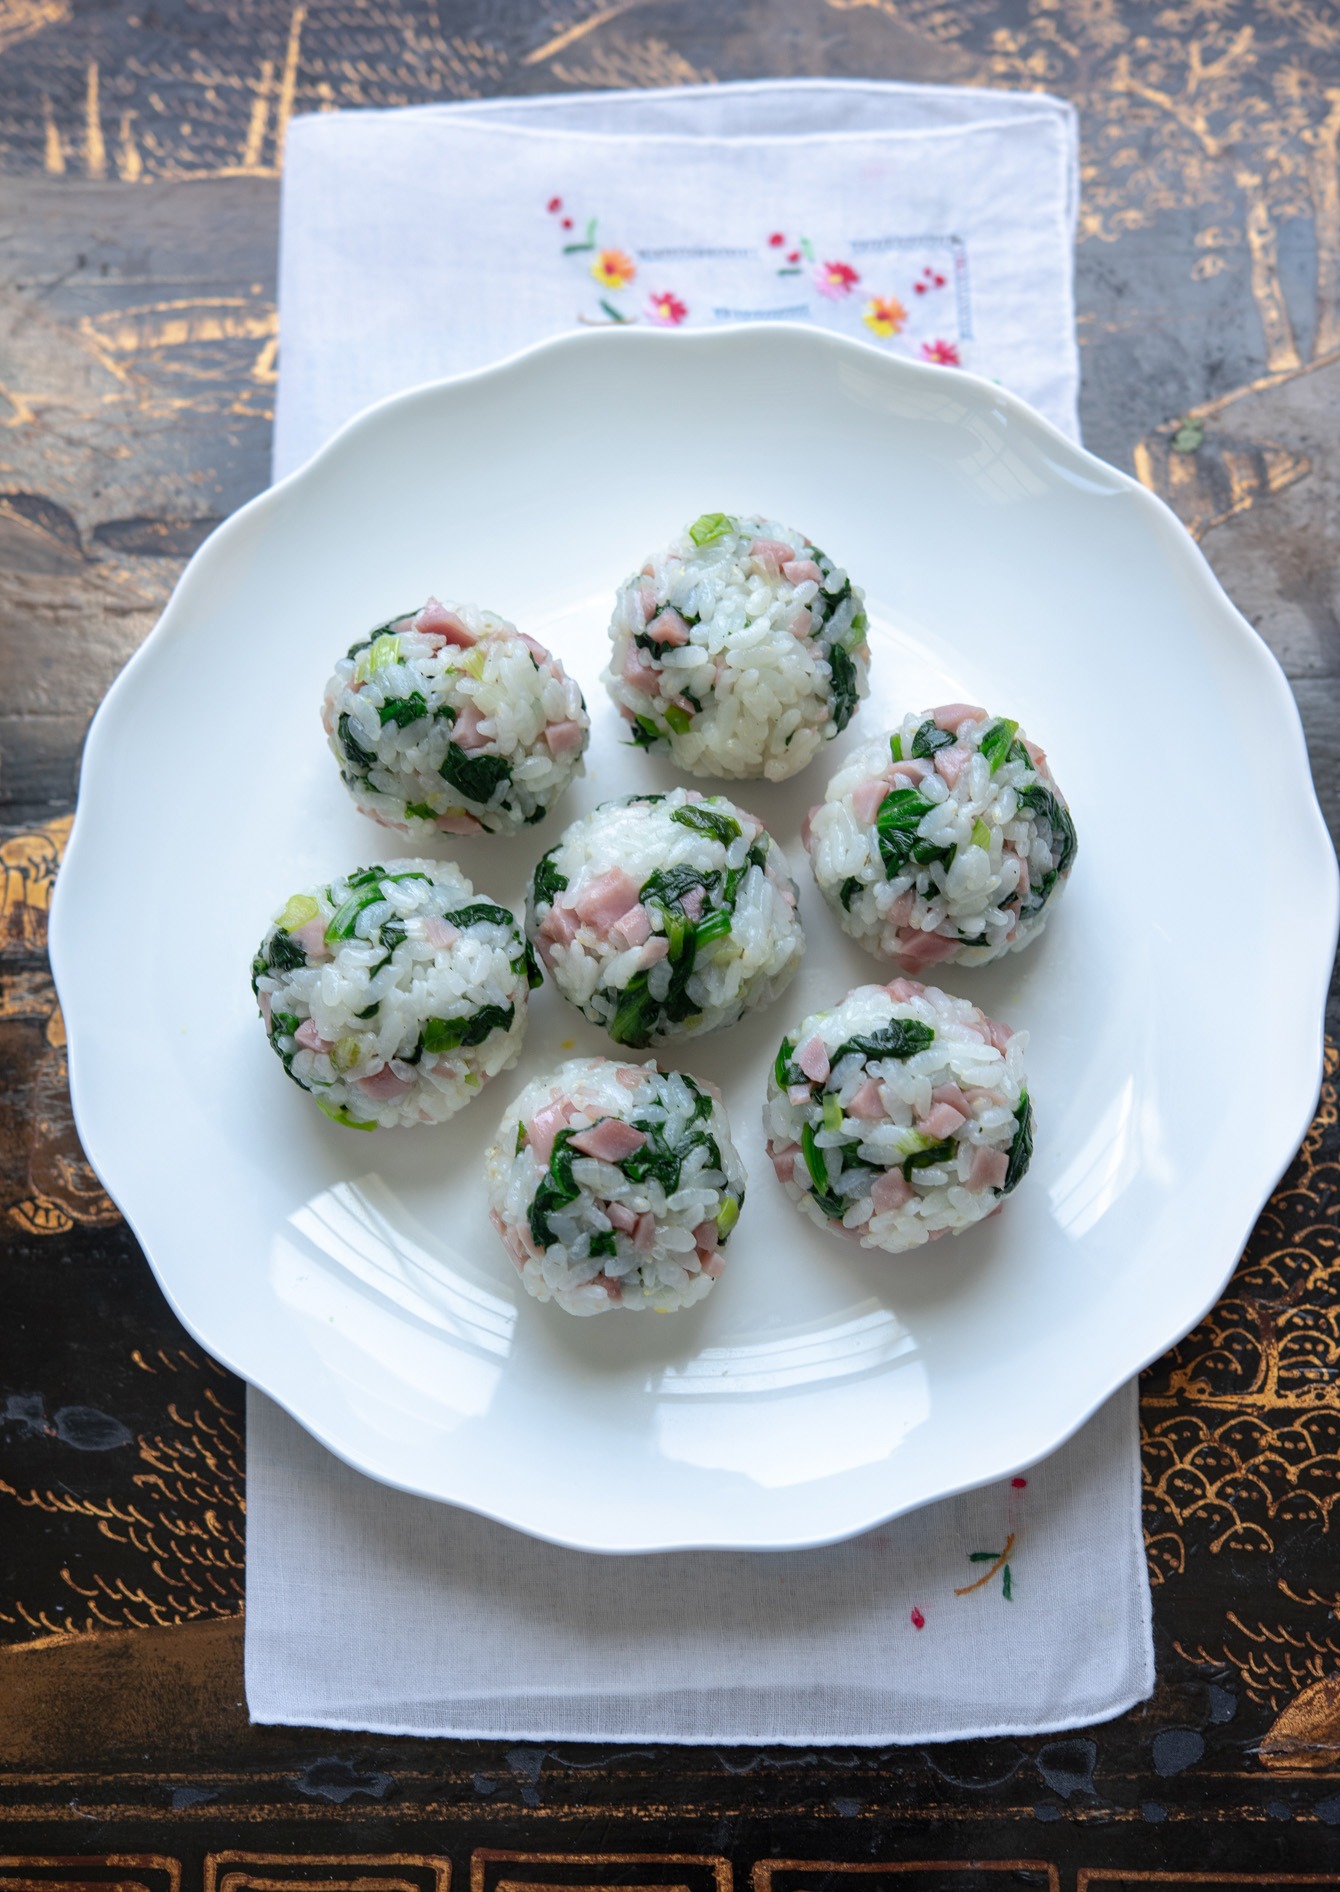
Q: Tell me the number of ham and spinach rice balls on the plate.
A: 7